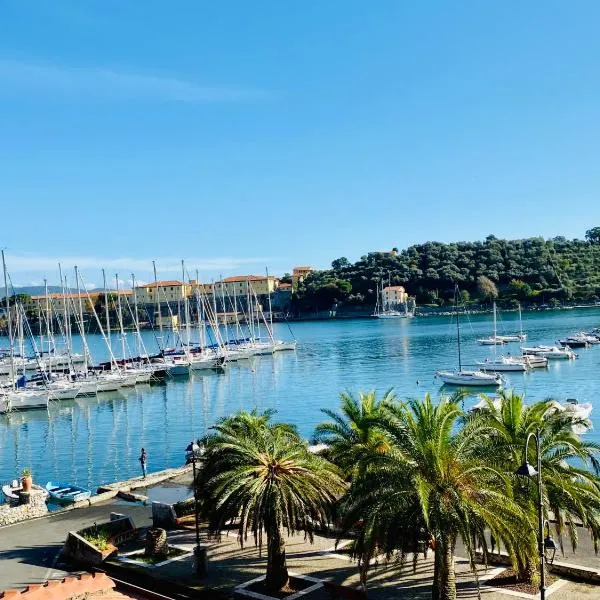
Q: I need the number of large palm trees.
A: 4